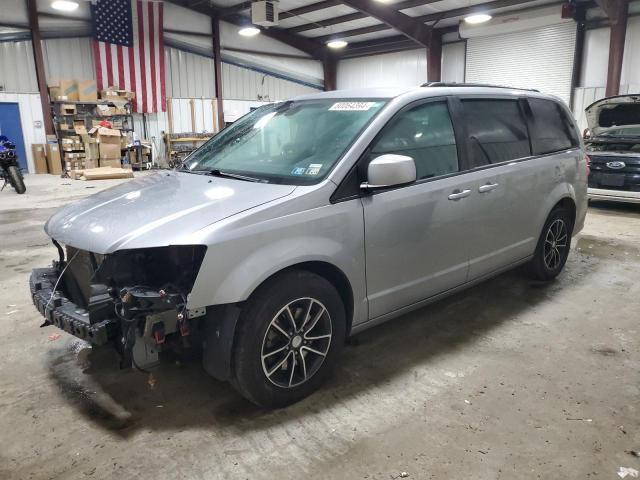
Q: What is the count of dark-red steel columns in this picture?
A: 5